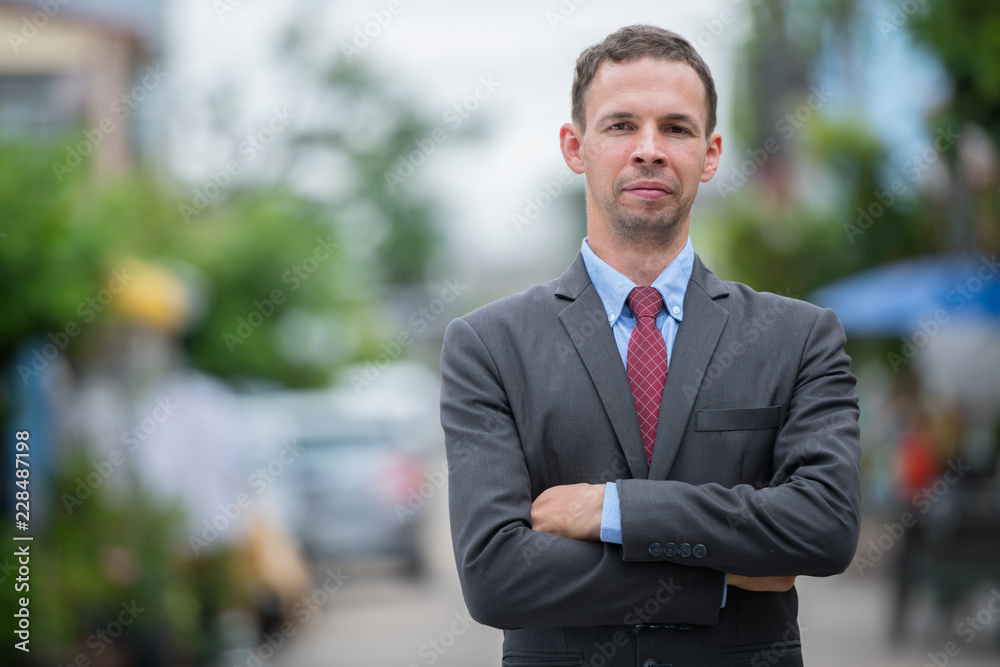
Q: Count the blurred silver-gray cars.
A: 1